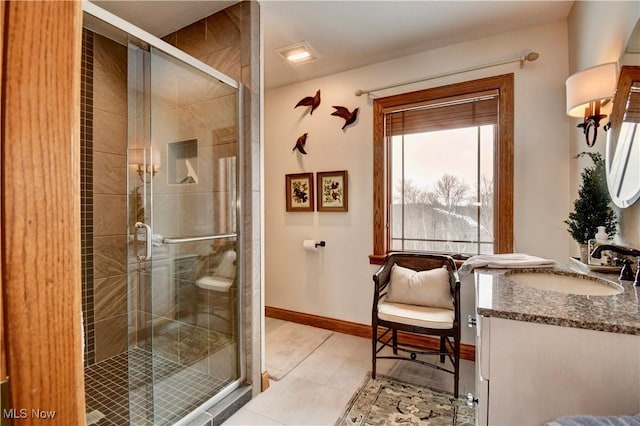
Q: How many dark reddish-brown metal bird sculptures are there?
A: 3